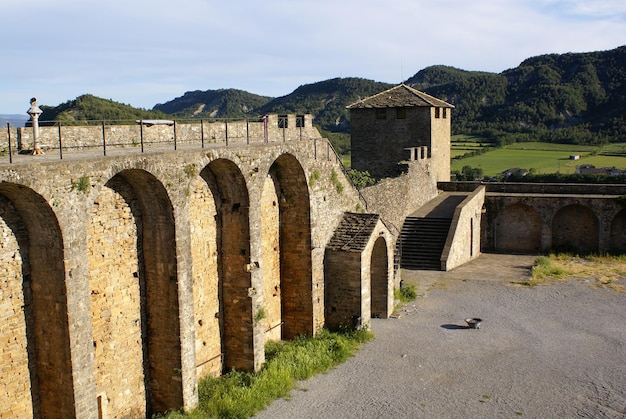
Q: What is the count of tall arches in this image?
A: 4